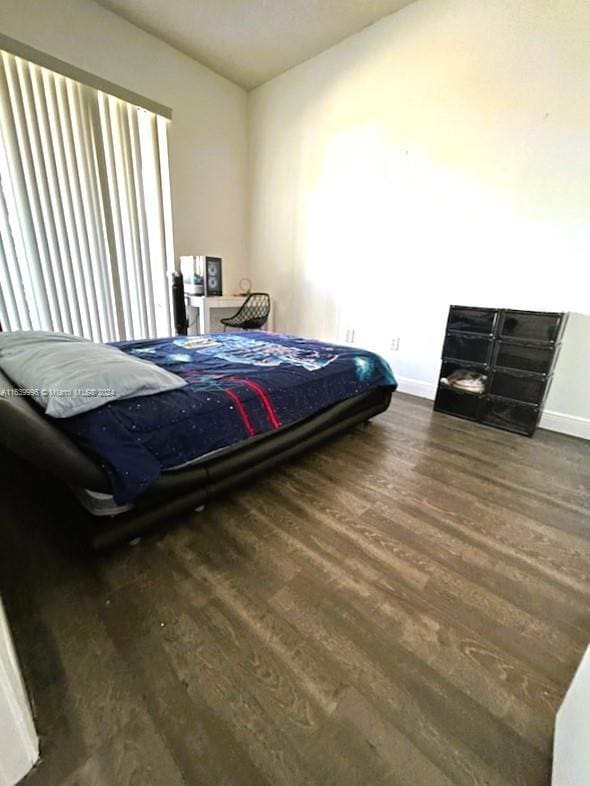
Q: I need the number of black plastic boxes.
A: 8